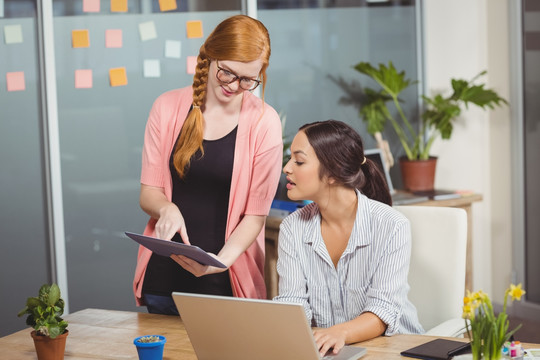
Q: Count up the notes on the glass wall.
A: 14